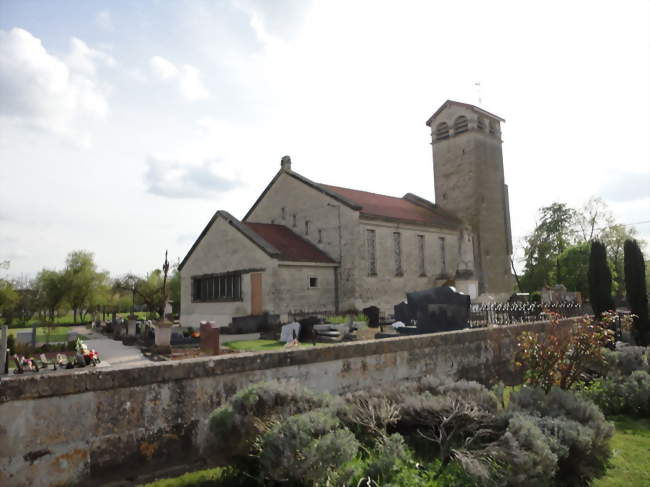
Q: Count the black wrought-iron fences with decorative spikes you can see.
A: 1